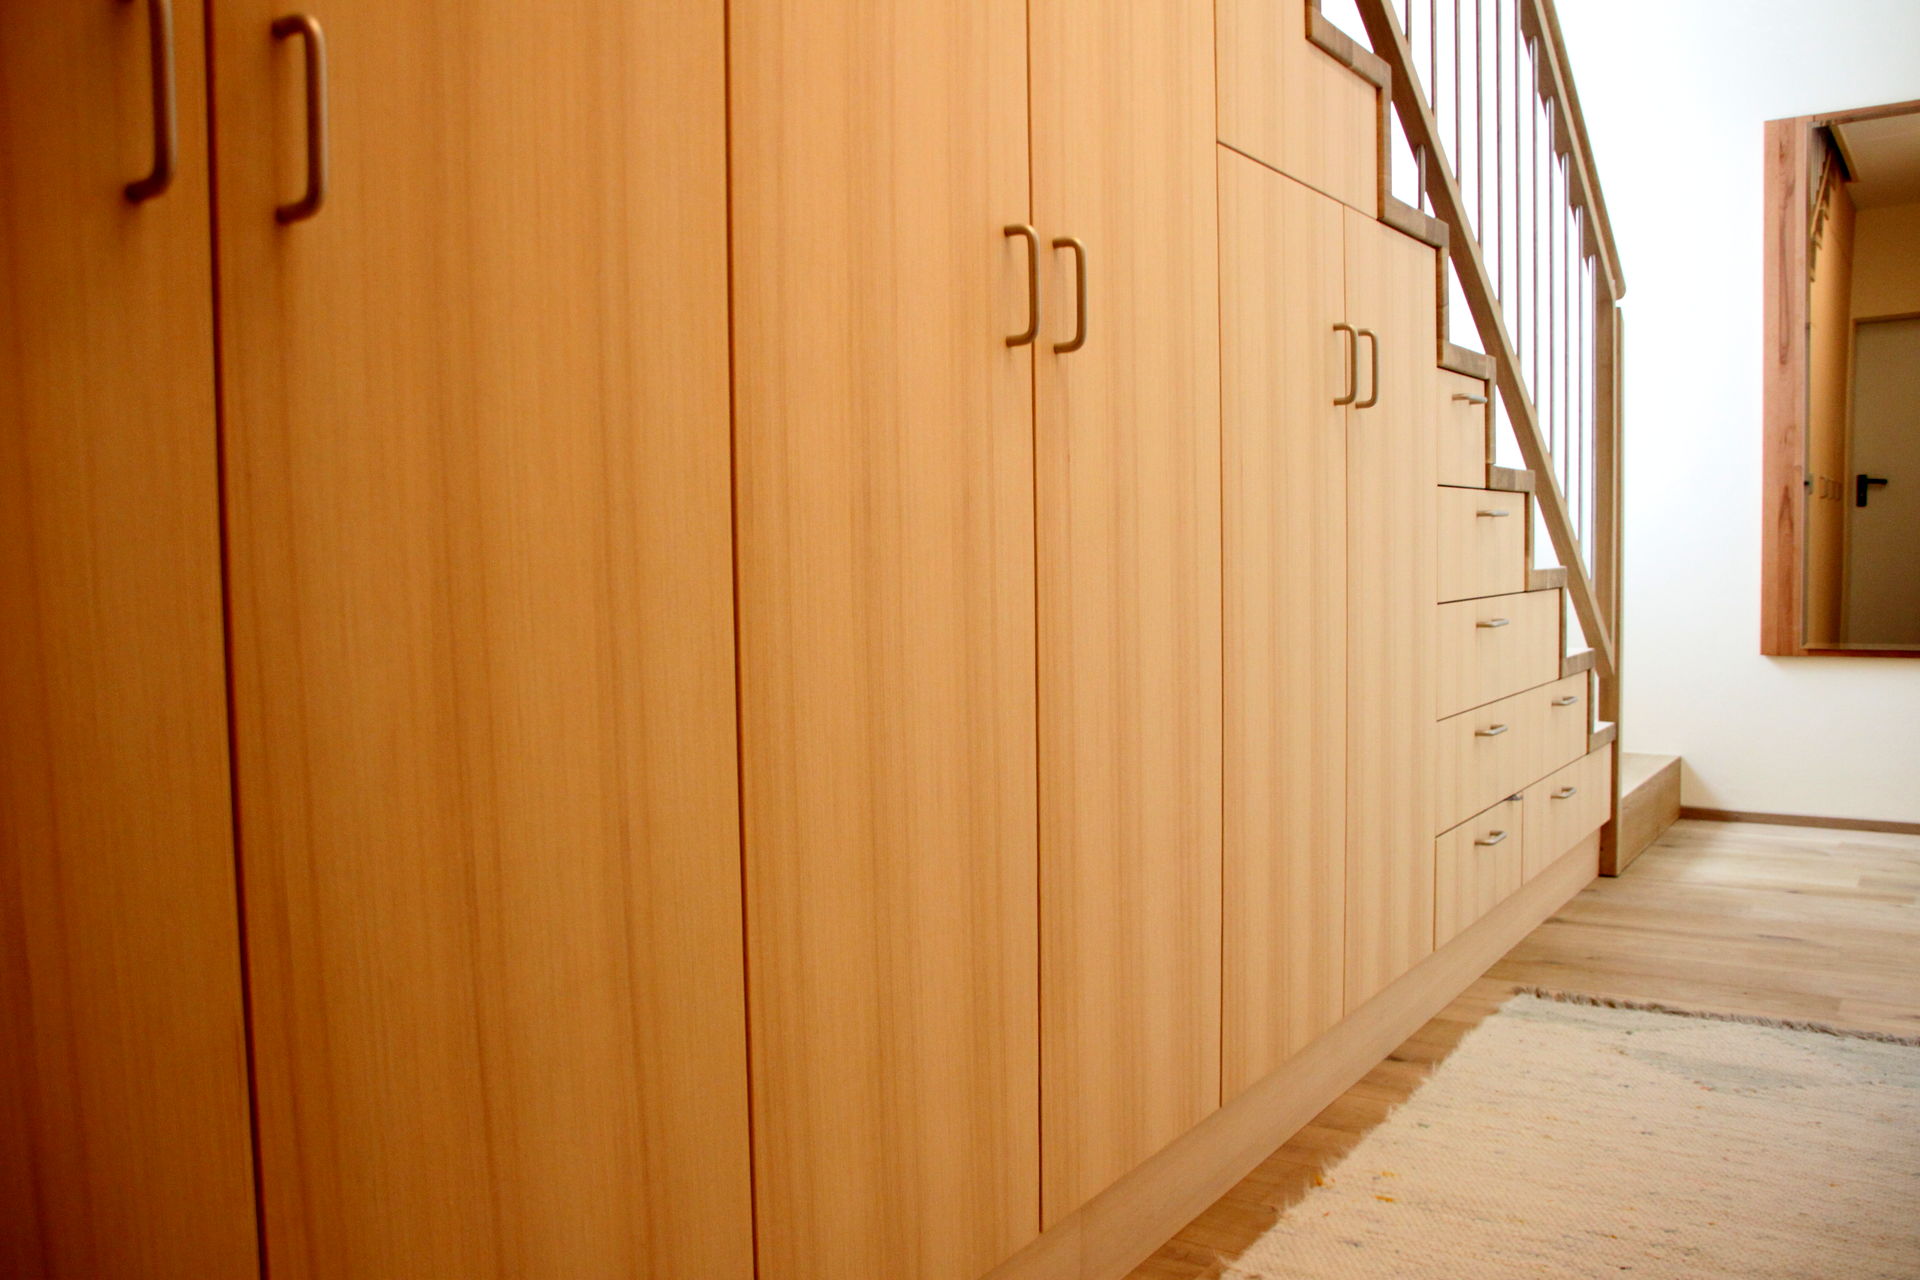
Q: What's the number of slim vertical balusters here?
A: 11